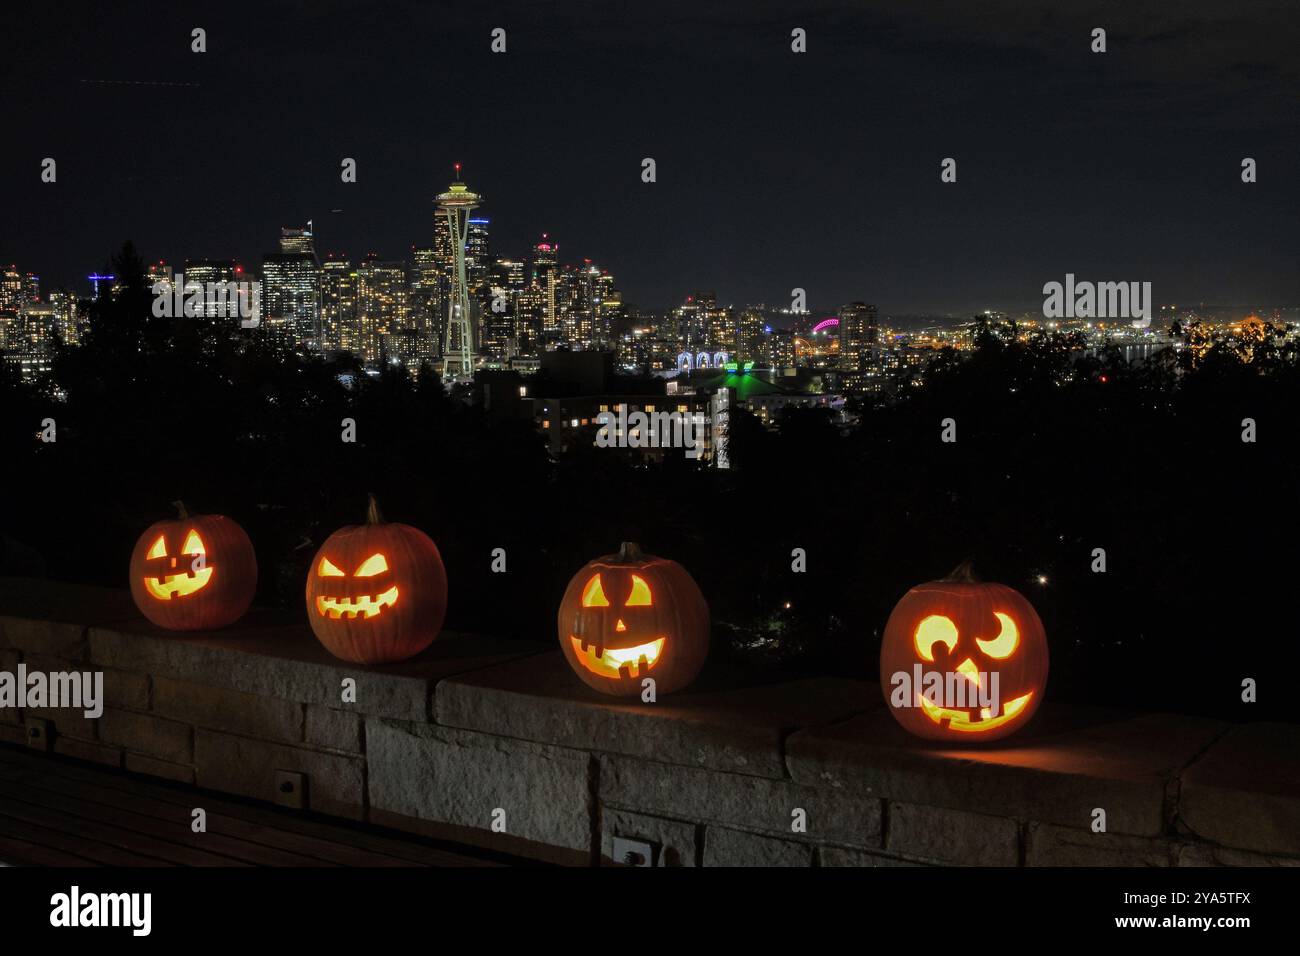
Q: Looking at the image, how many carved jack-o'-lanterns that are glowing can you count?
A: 4